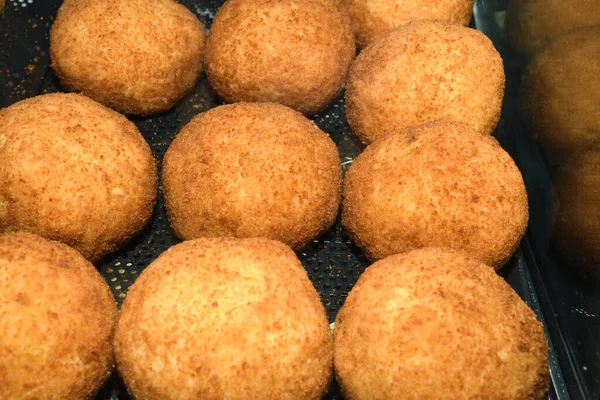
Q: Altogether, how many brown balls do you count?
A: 10